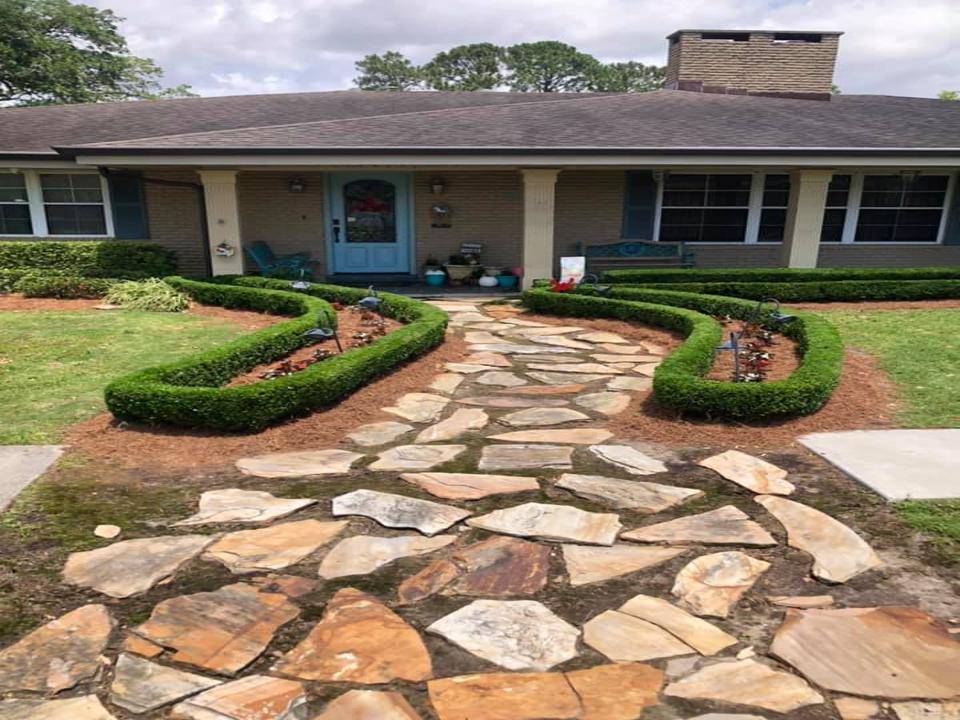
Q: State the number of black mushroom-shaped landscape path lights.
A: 6